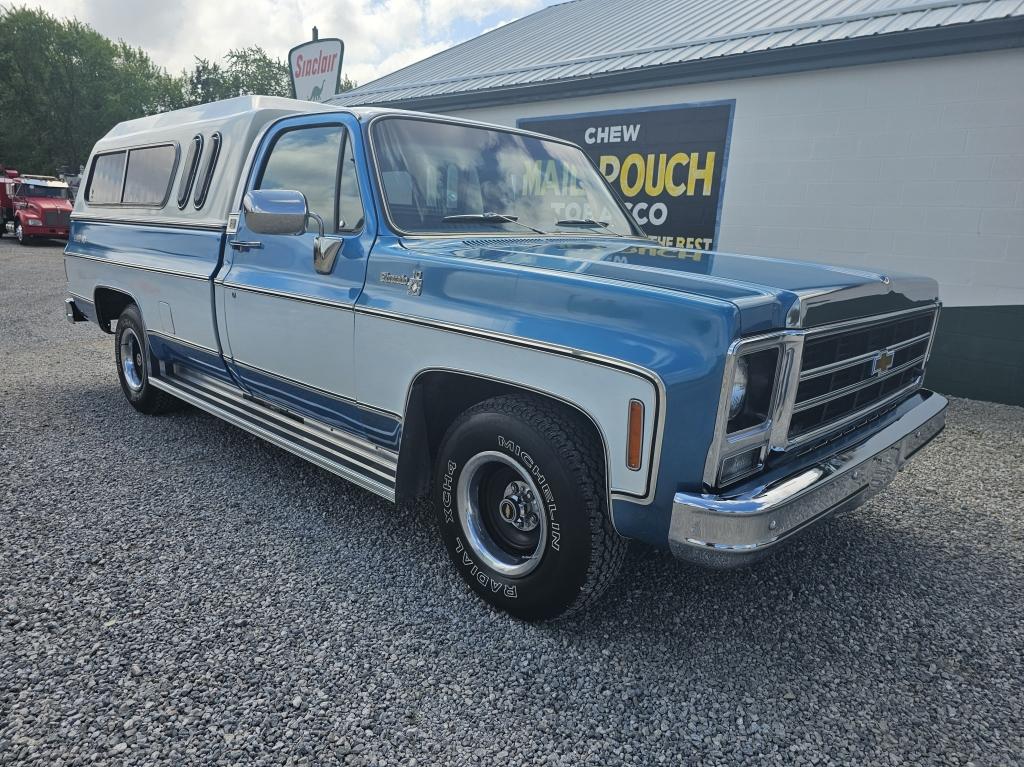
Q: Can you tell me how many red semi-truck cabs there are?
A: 1